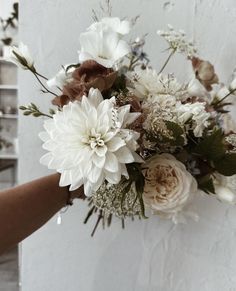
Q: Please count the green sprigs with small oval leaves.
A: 1